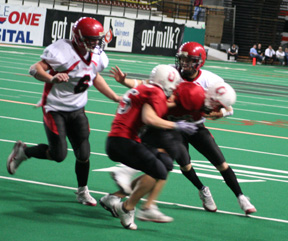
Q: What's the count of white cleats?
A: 8